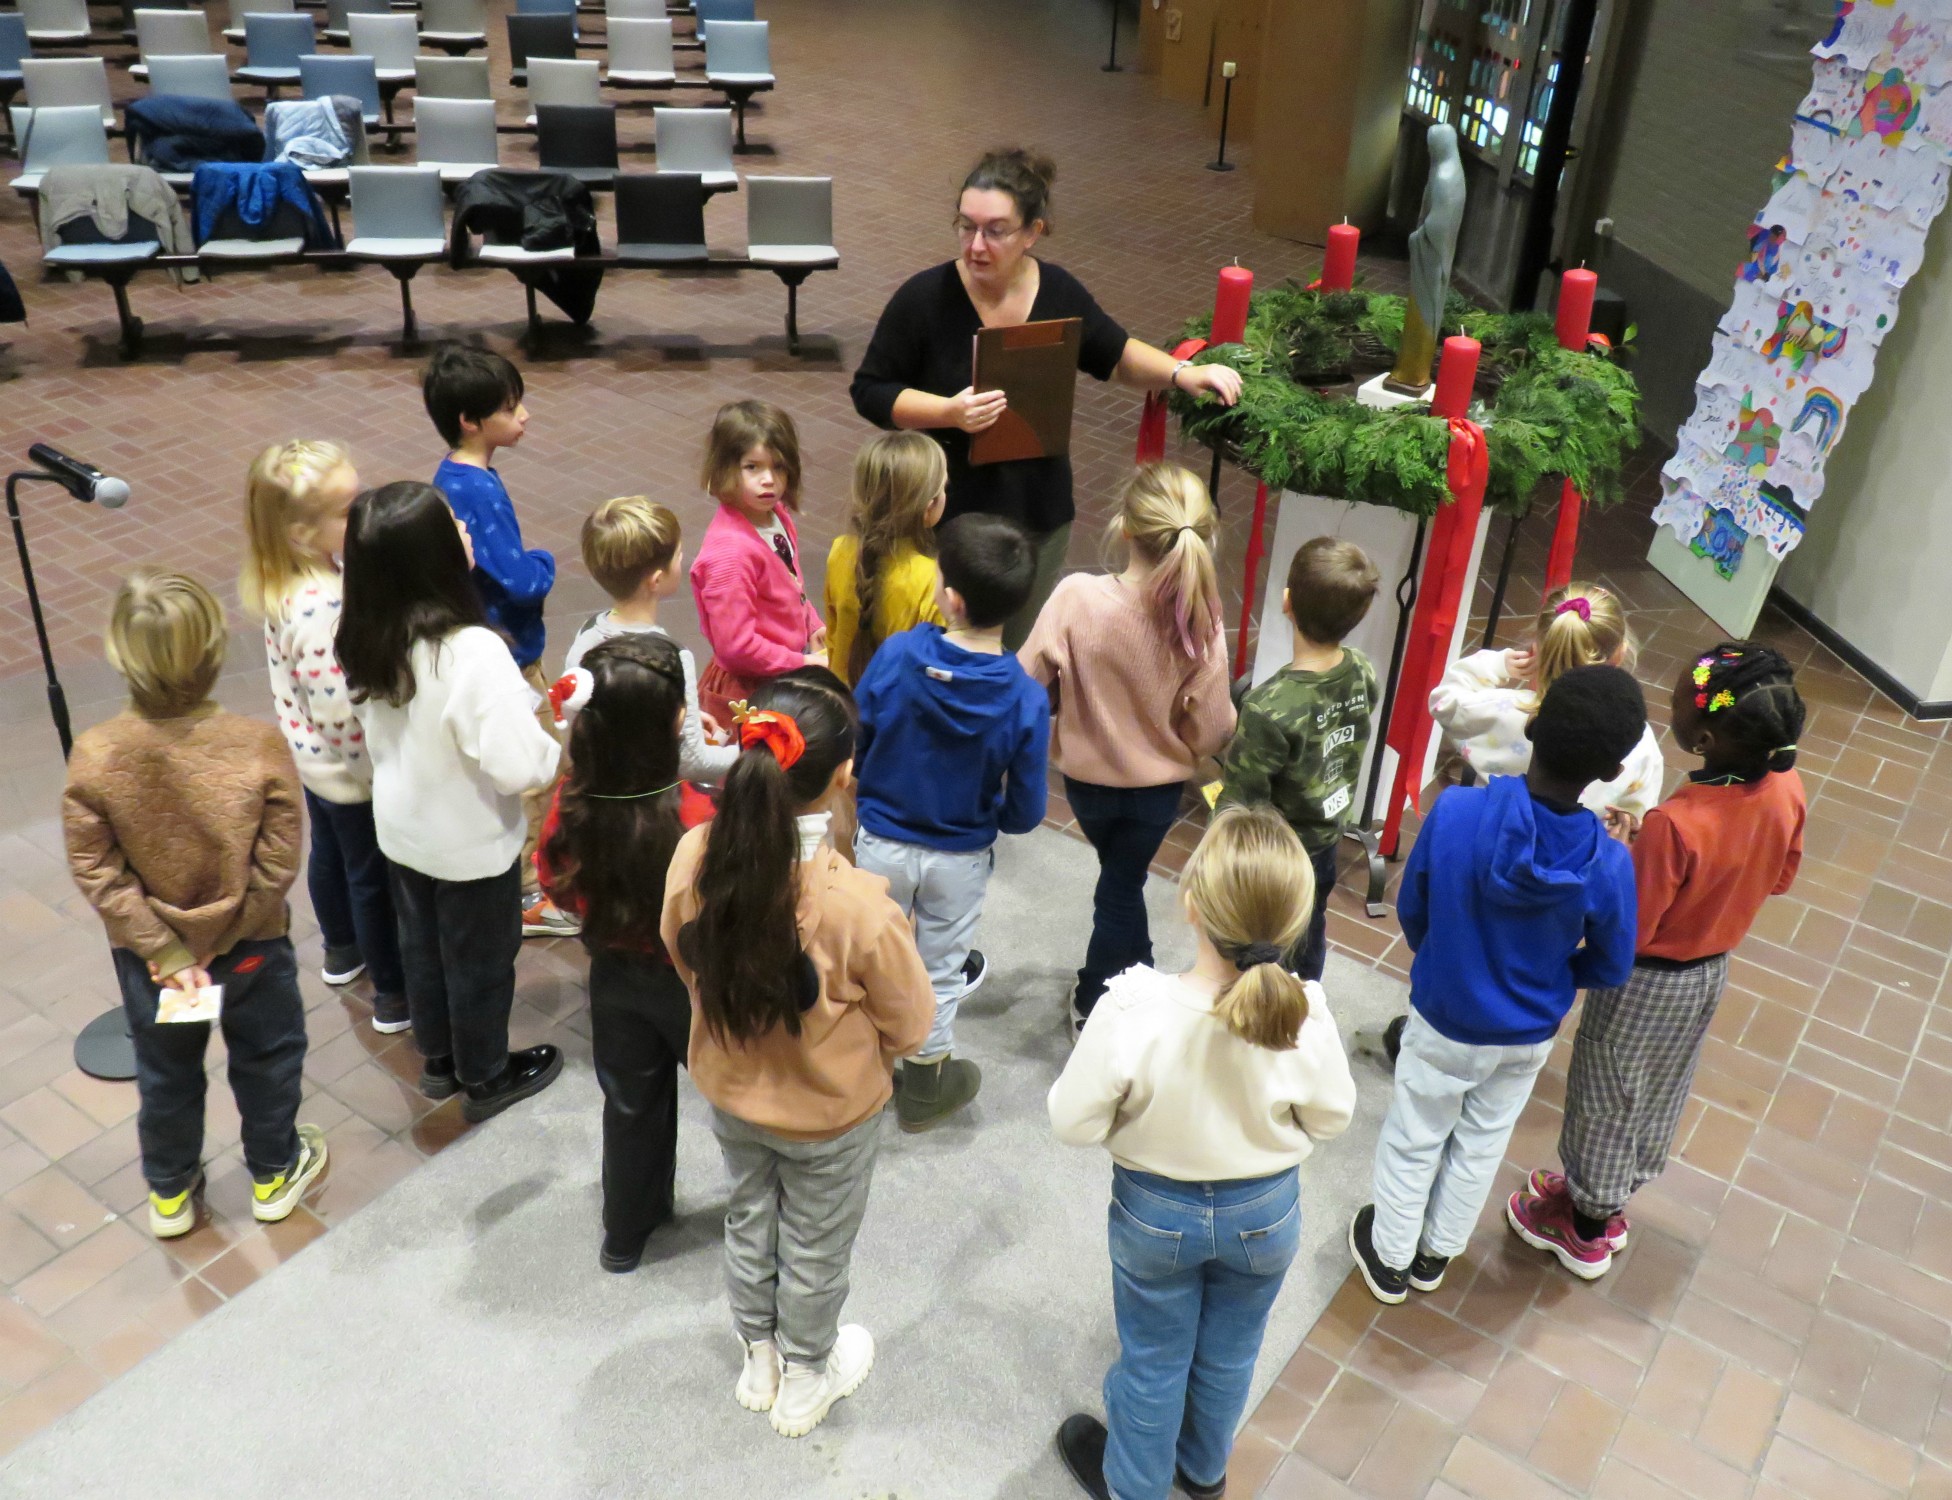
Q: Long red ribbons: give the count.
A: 4